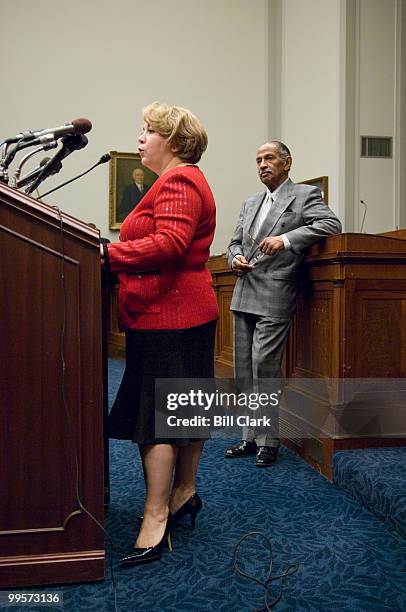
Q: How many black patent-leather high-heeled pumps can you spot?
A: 2